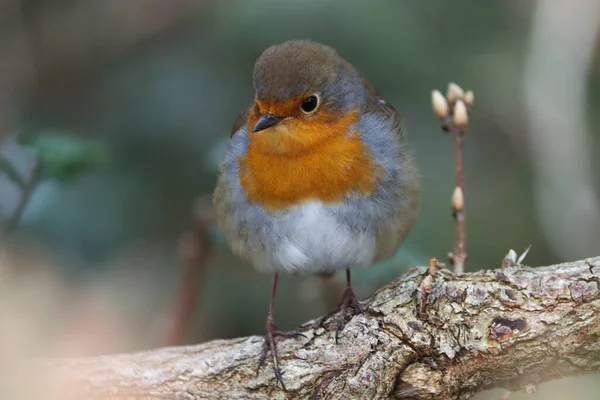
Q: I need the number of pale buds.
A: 5